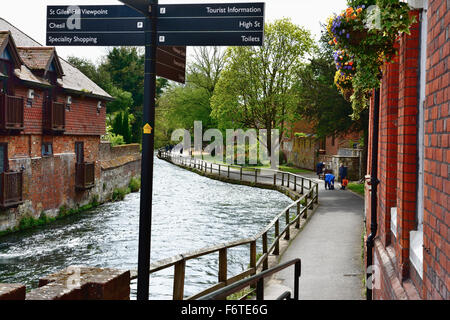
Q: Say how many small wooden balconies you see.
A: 4